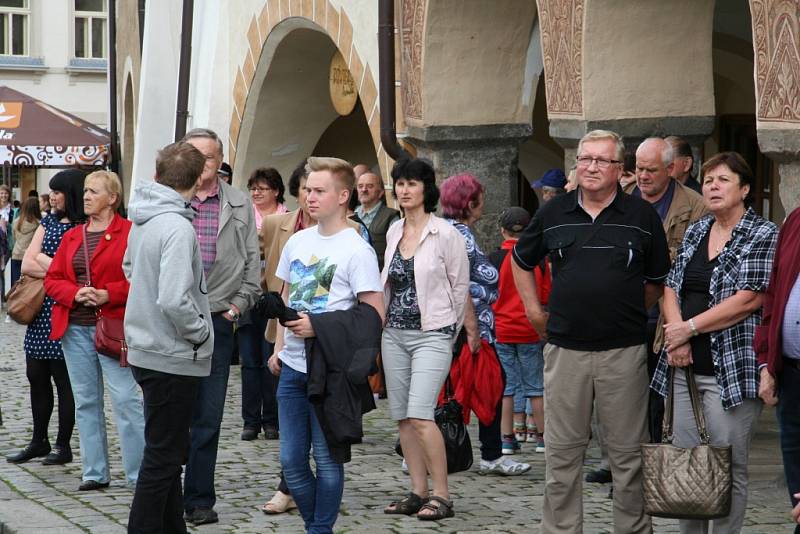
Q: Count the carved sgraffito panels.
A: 3